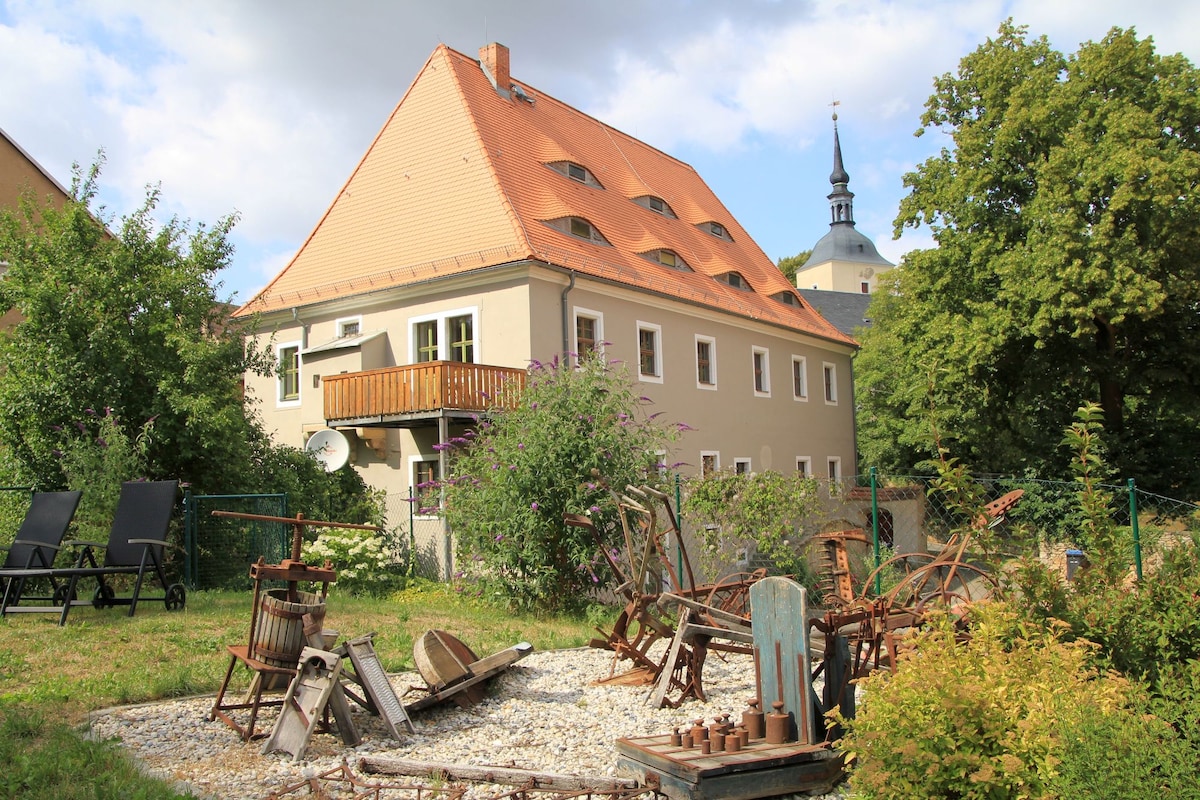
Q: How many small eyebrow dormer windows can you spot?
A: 7